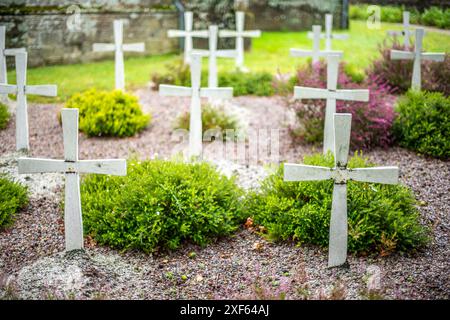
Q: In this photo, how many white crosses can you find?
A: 14